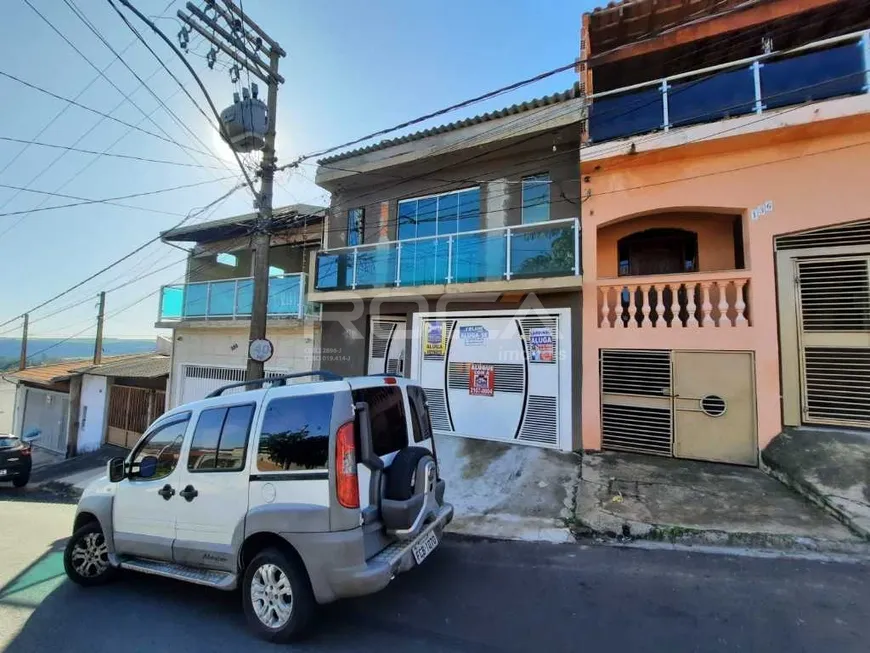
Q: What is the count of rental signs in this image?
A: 4